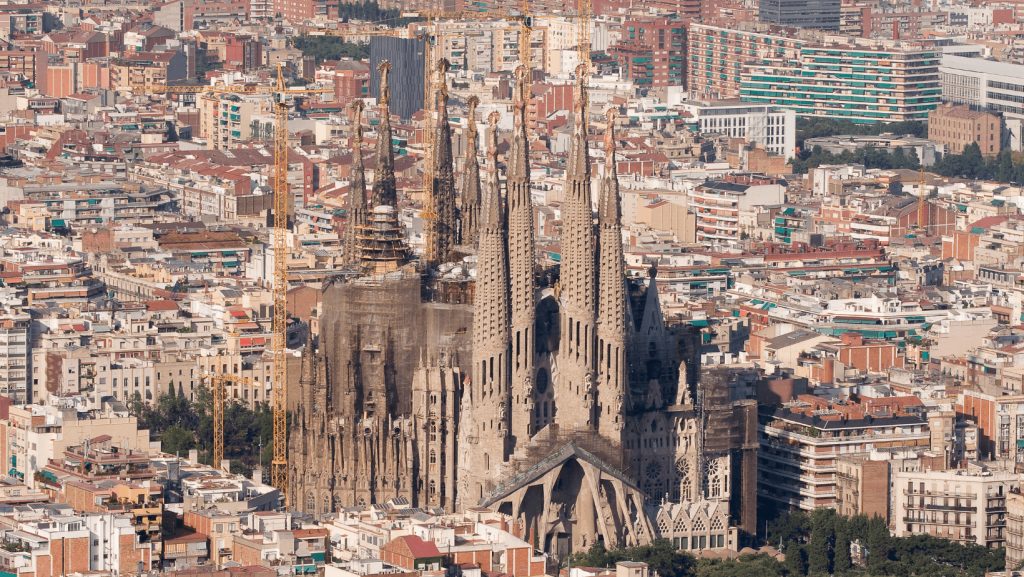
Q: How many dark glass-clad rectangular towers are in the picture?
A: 2